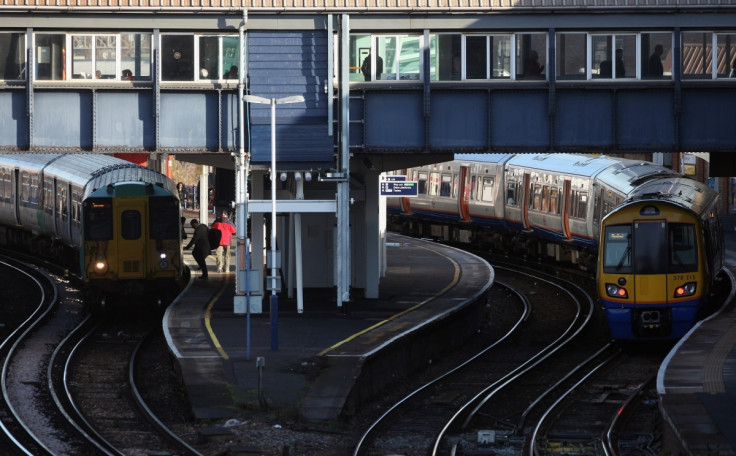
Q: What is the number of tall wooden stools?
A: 0